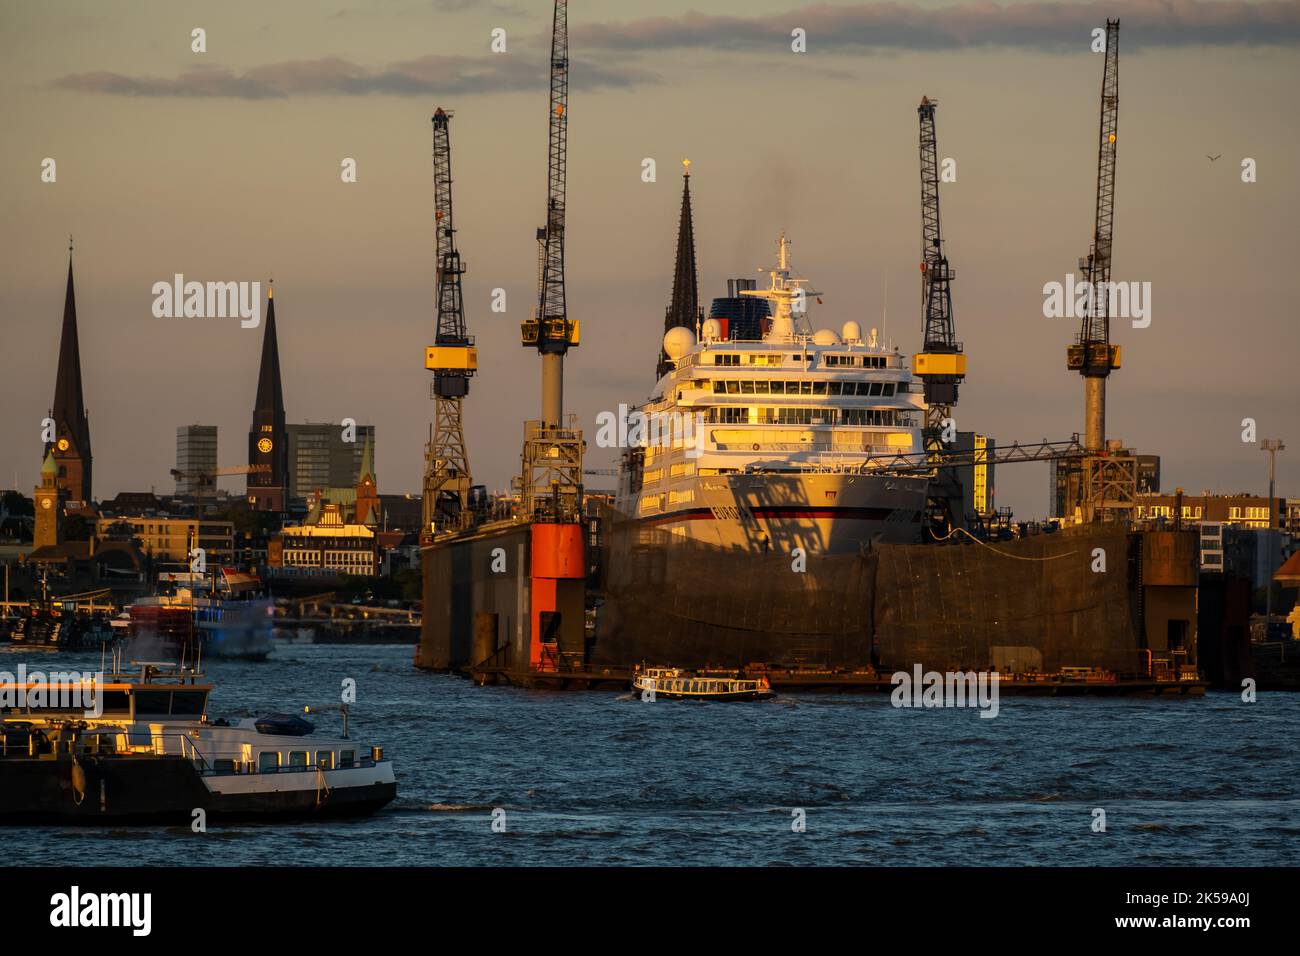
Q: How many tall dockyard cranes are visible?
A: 4